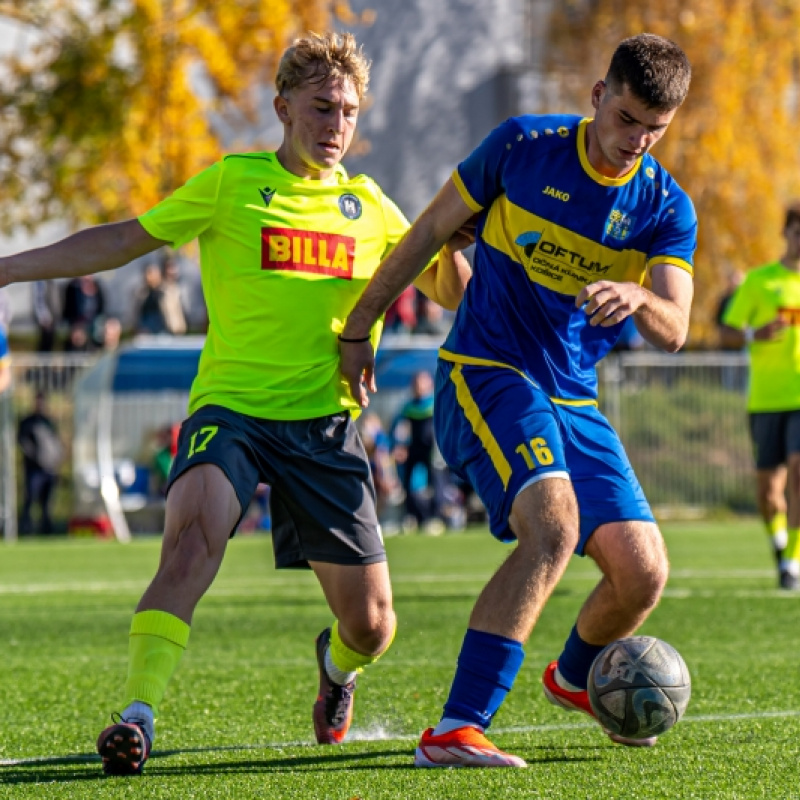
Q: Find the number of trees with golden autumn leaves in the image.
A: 2